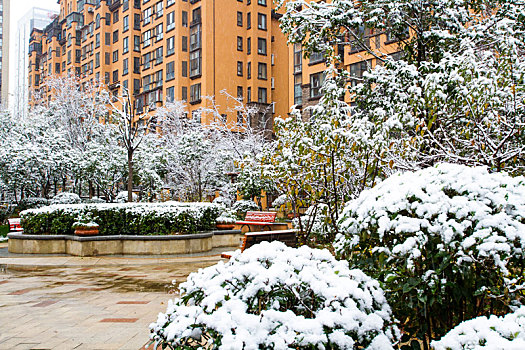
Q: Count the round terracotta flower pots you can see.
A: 2